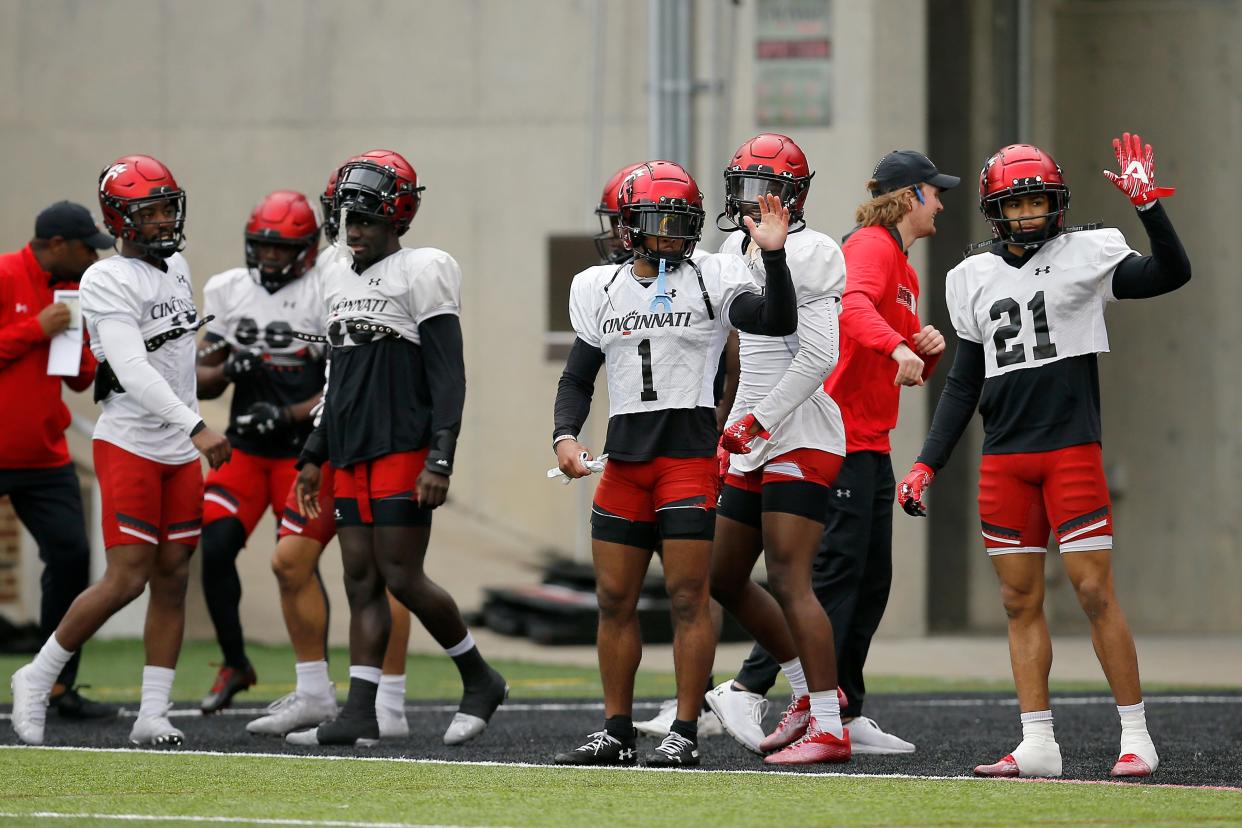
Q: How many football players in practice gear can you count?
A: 8